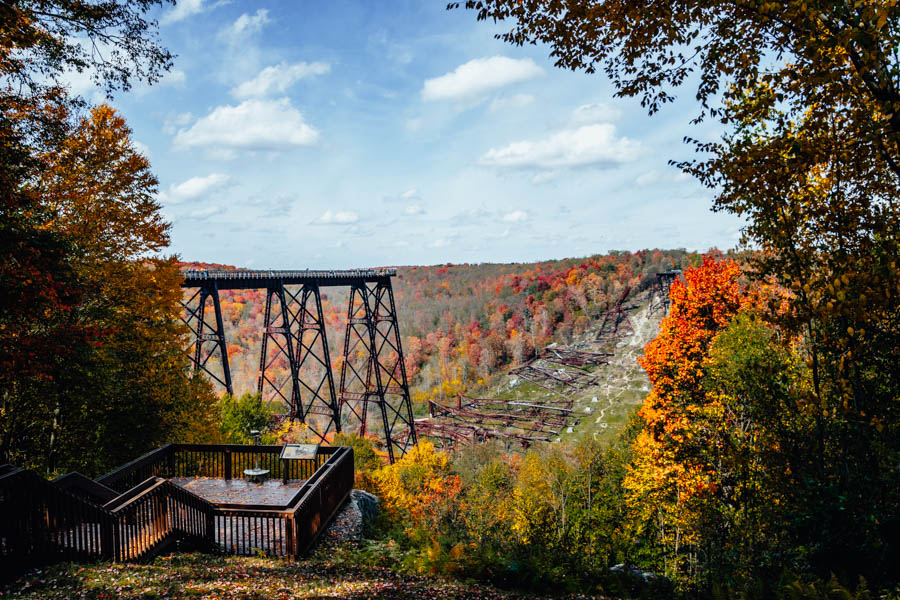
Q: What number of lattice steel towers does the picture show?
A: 3